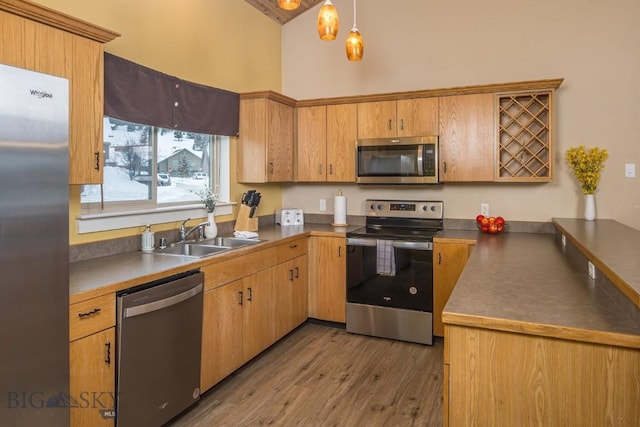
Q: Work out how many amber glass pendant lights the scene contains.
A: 3